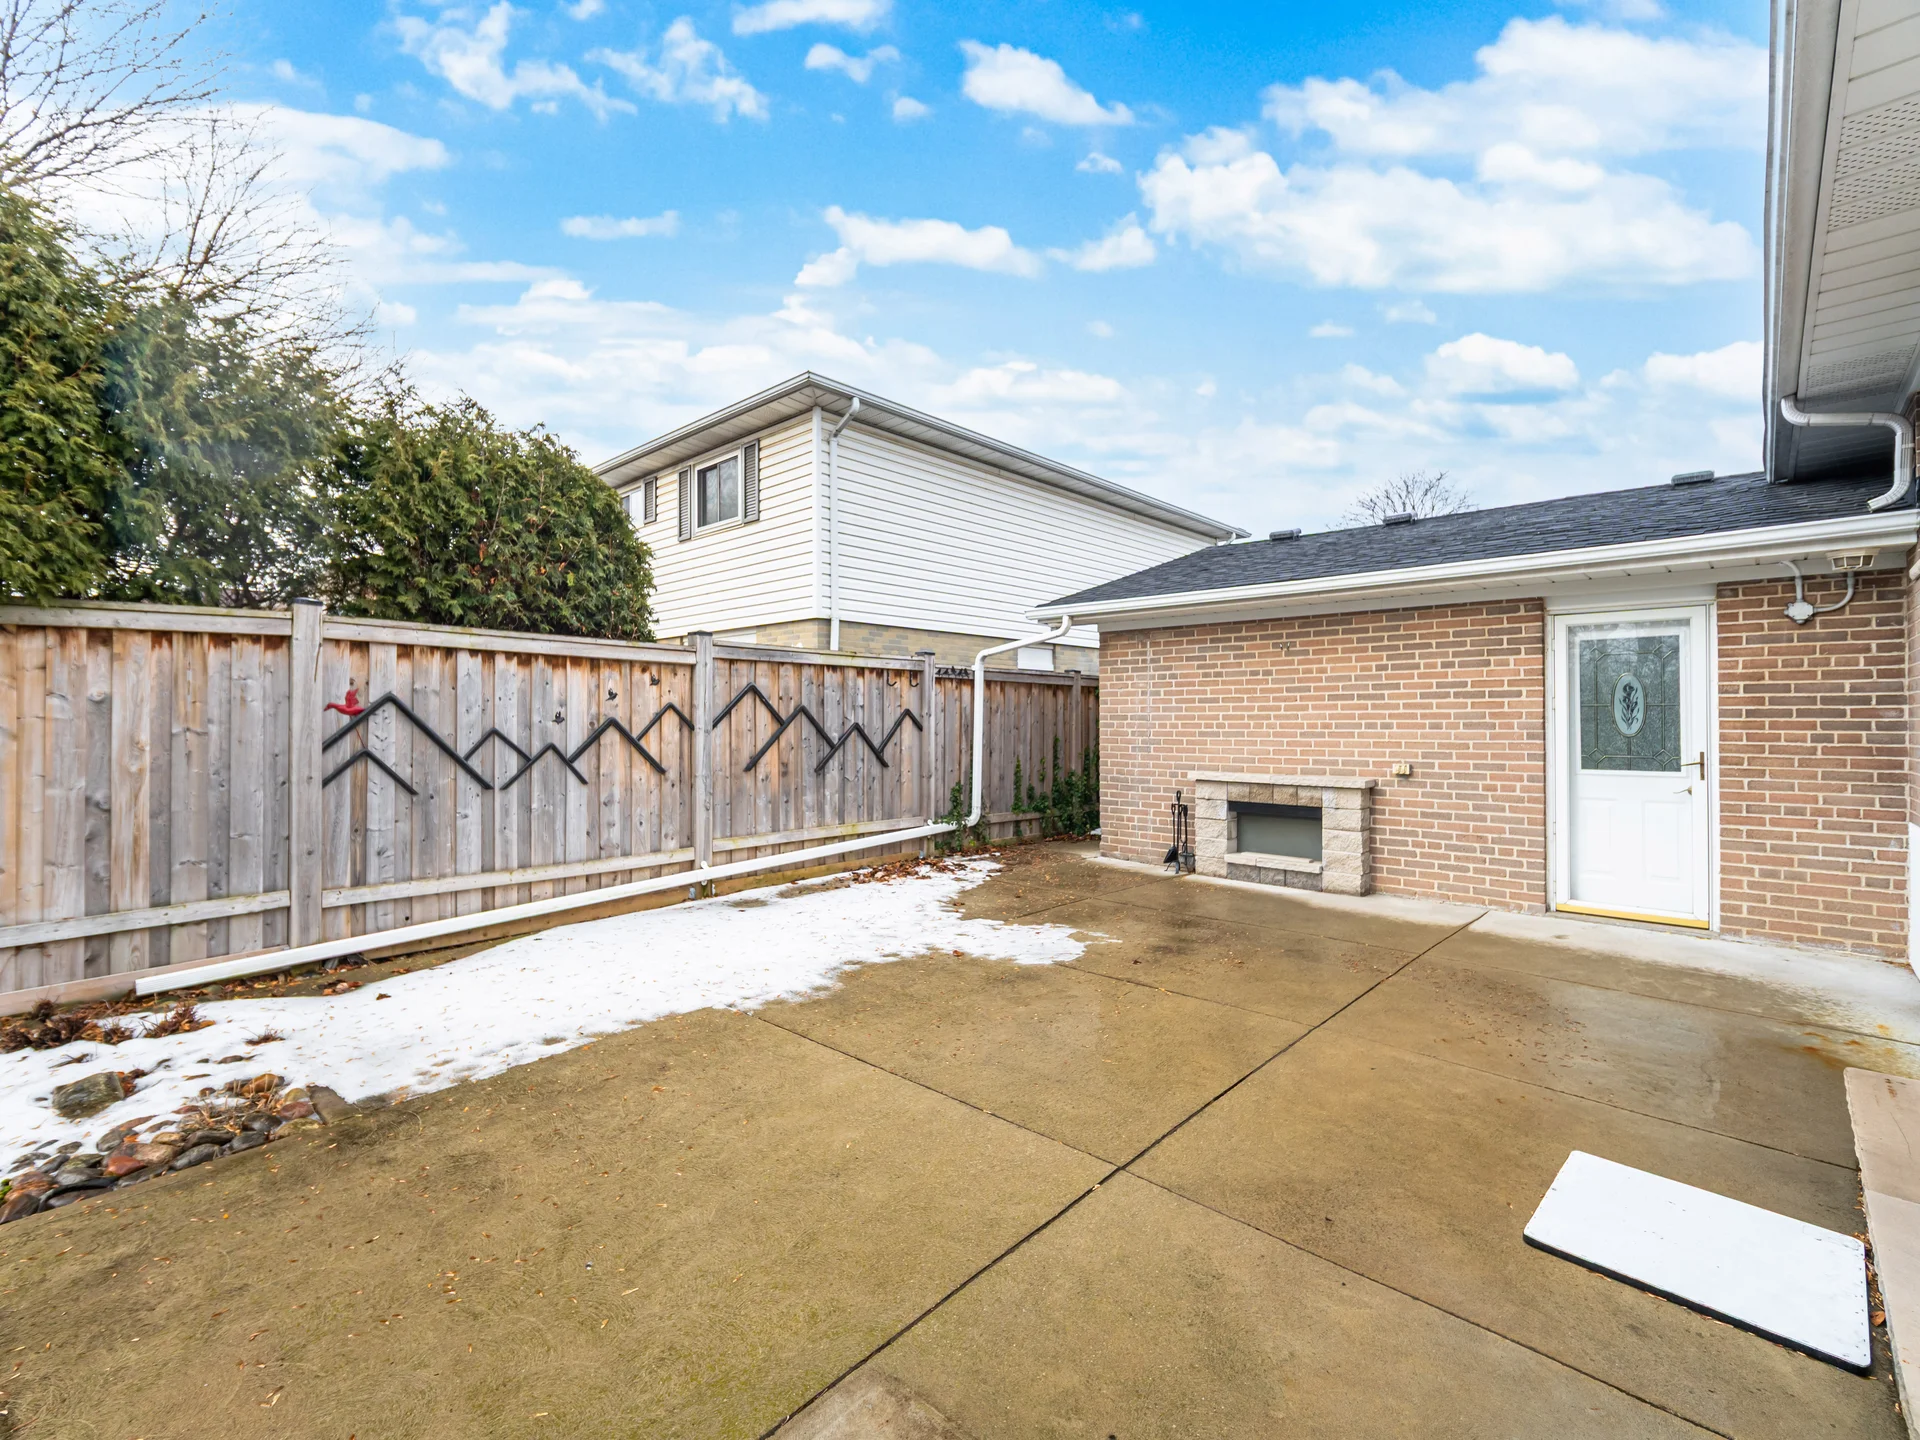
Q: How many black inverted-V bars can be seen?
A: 10